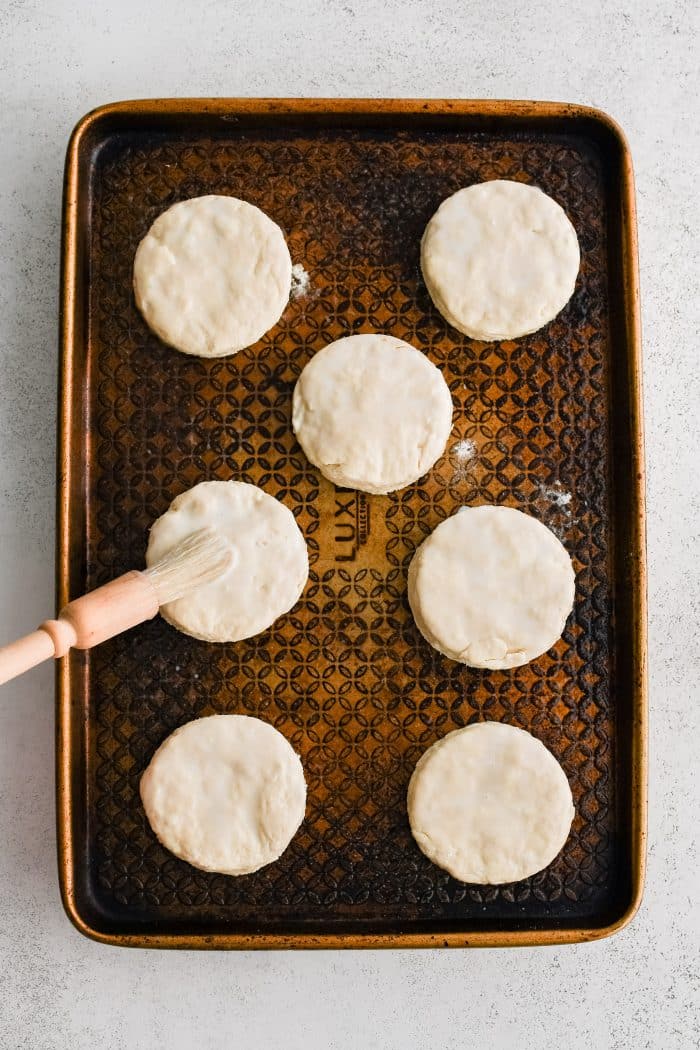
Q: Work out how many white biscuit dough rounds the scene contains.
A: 7